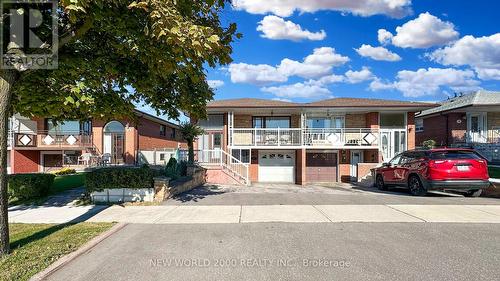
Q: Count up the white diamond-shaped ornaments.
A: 5